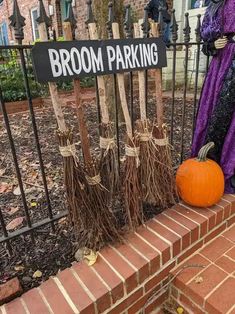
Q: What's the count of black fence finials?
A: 11